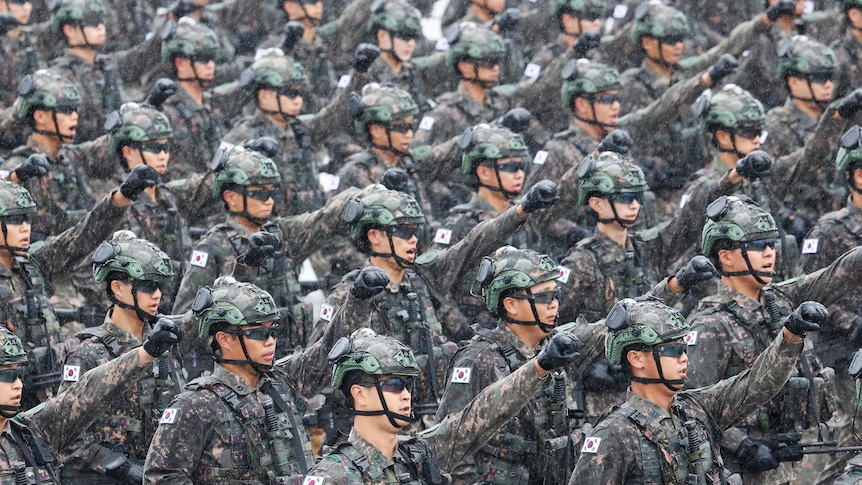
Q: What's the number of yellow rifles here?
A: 0